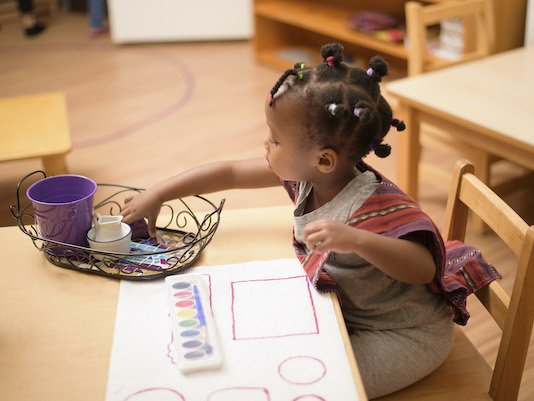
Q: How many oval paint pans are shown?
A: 8